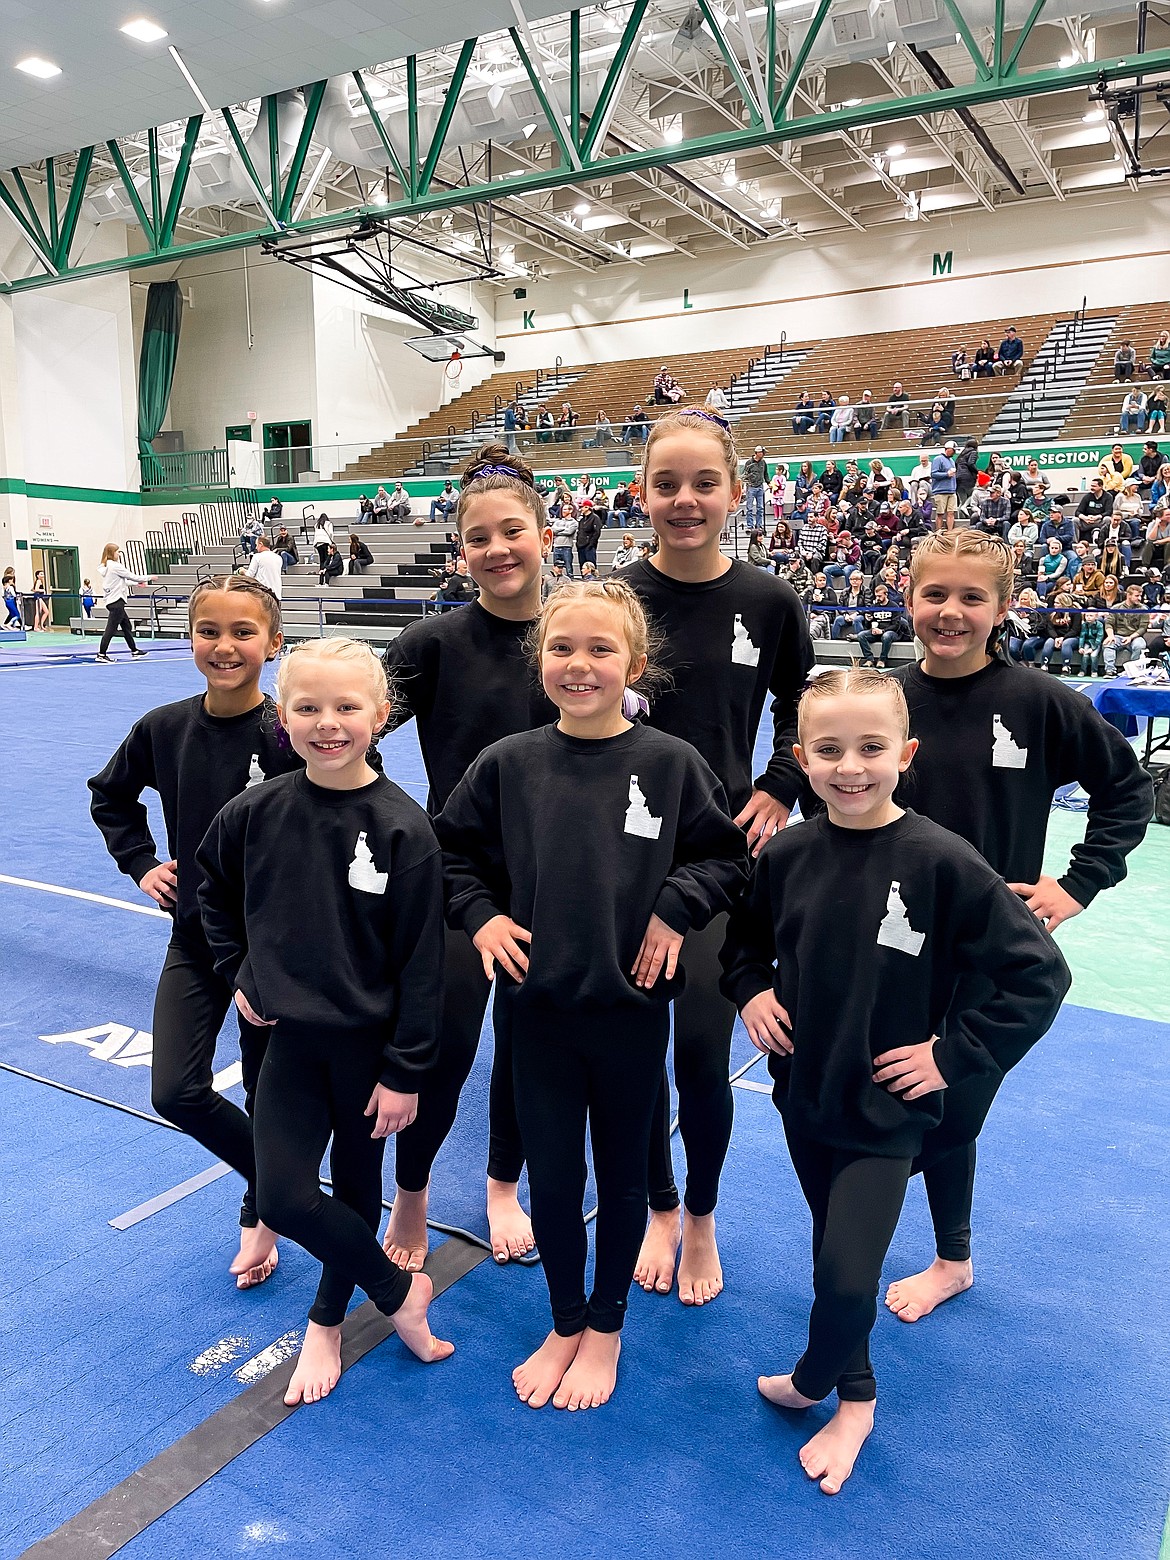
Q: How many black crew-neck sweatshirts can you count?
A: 7